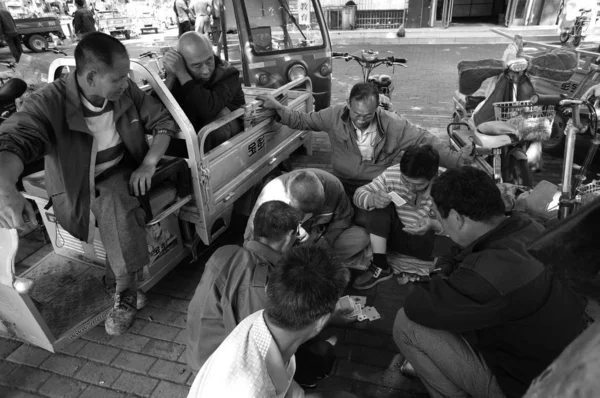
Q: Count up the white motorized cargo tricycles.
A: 1